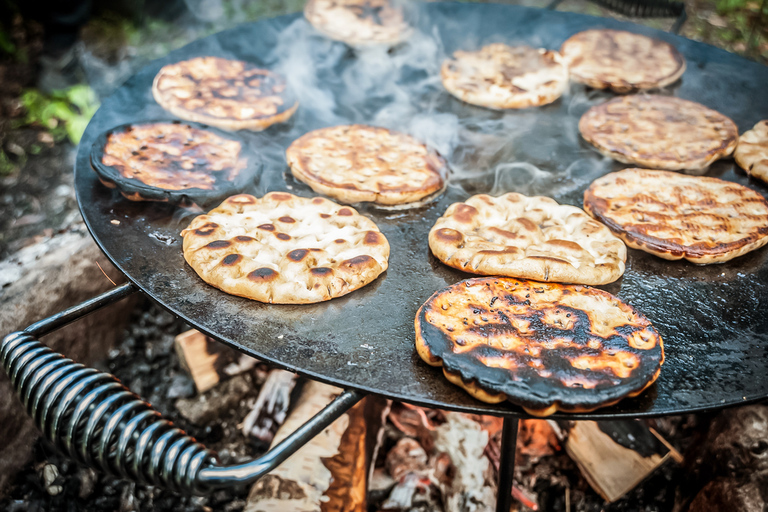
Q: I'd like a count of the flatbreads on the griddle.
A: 12